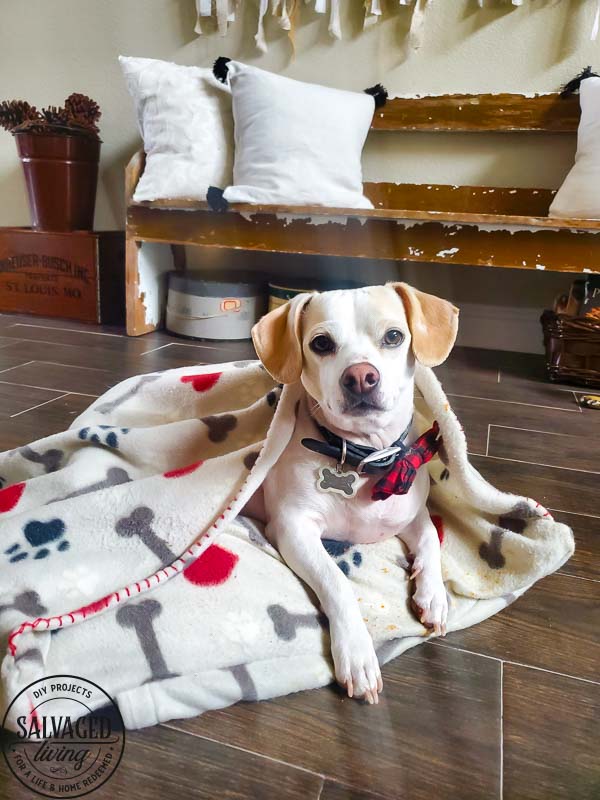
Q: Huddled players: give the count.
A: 0